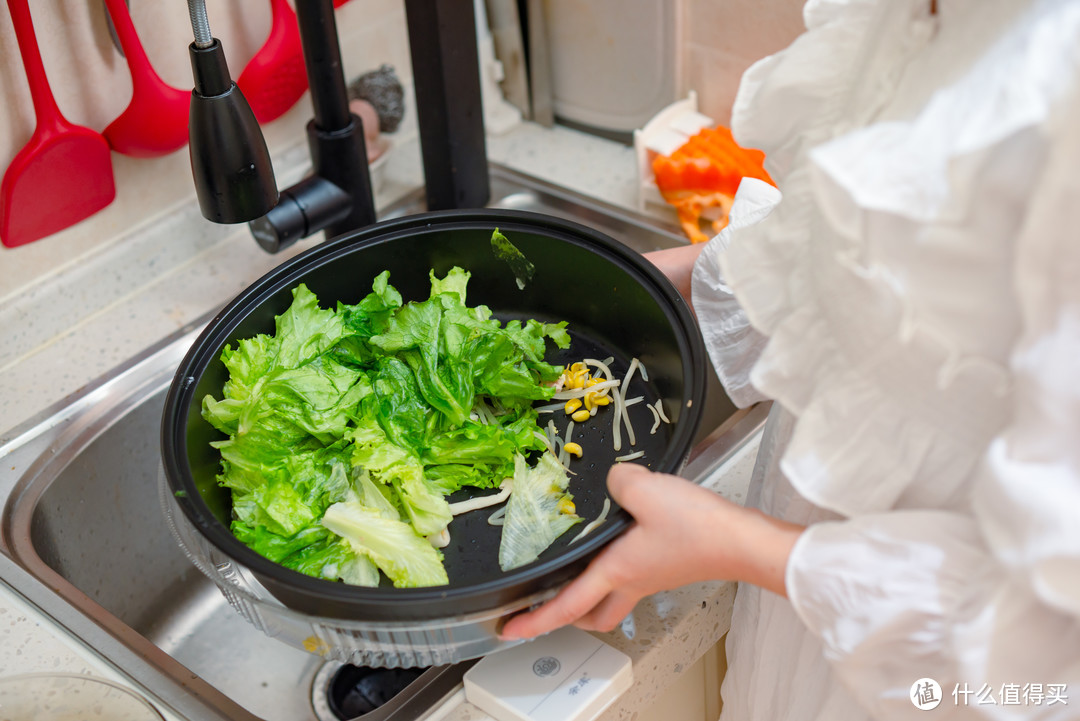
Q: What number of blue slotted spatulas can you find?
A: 0